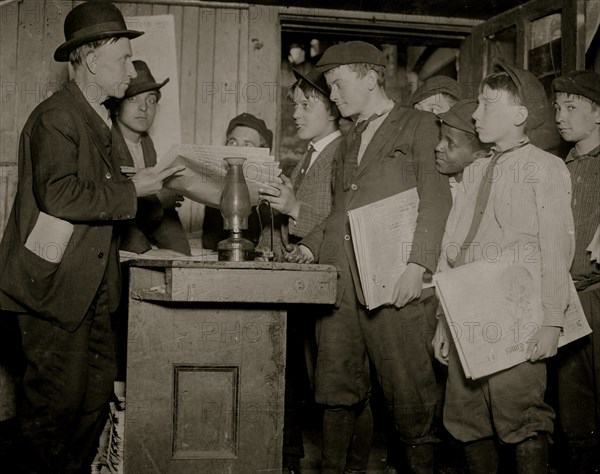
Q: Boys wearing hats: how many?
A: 8